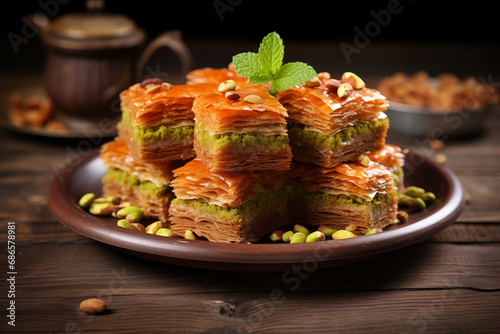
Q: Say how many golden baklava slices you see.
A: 8